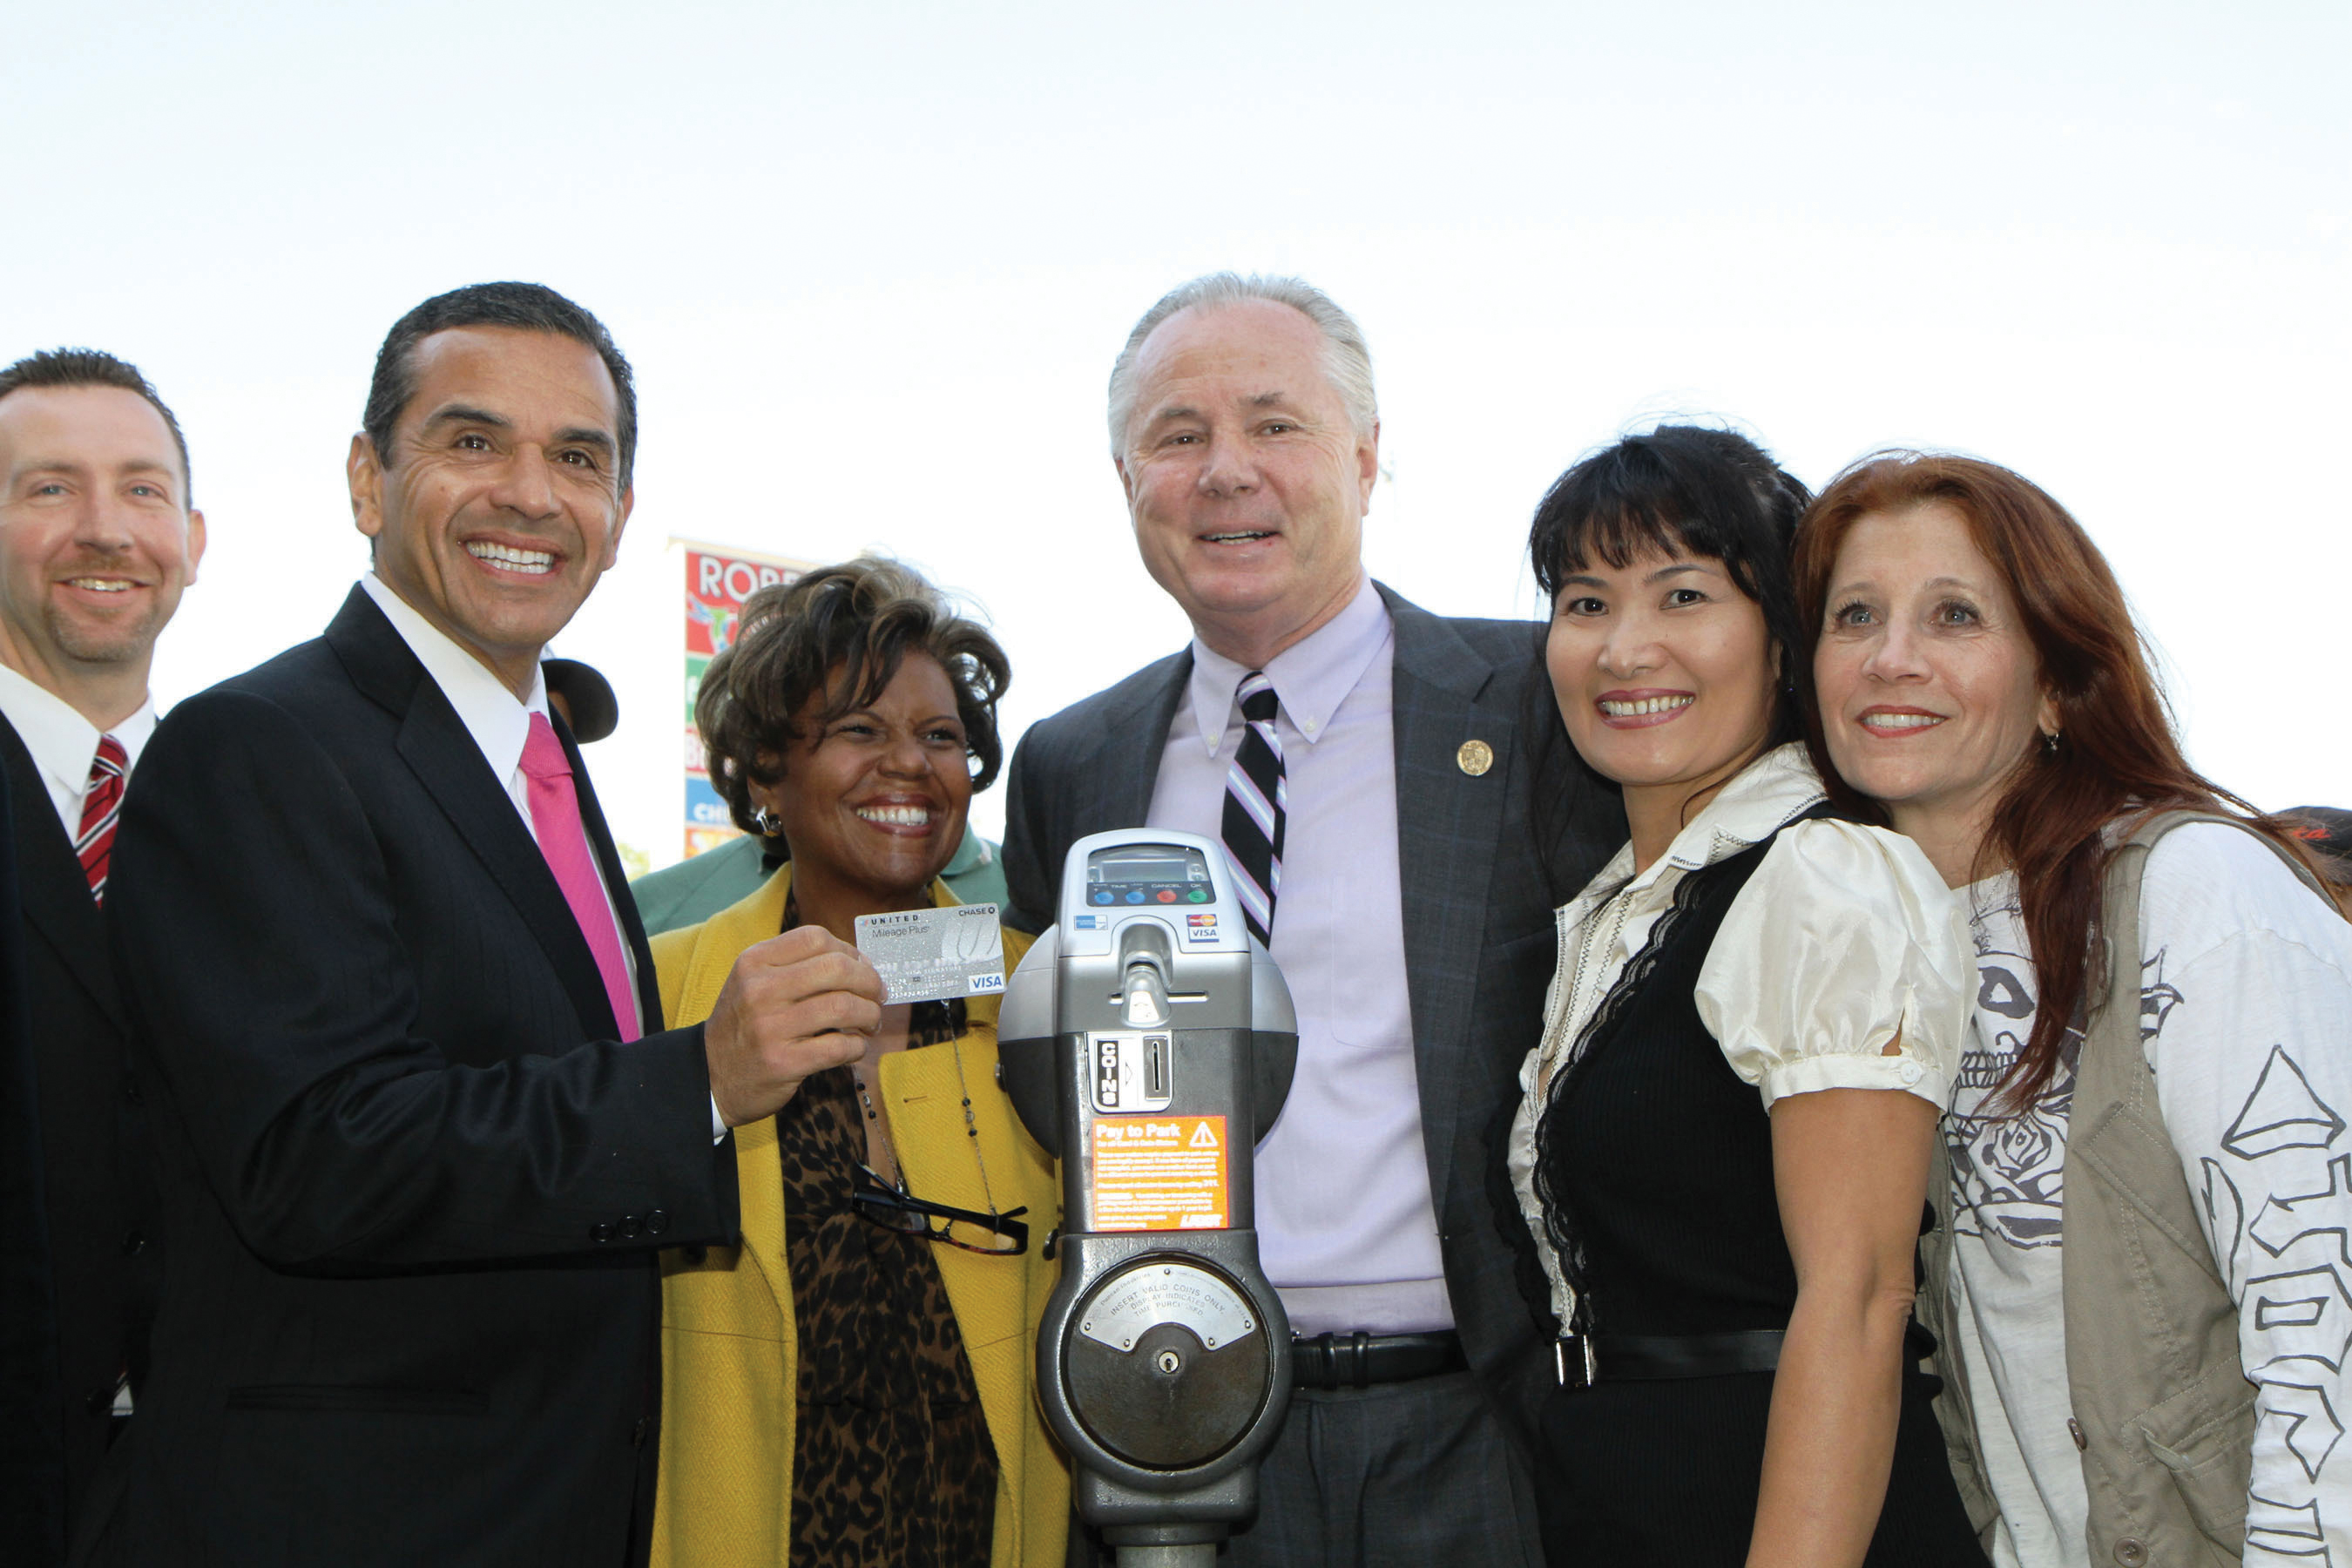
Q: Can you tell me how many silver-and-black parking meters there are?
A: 1